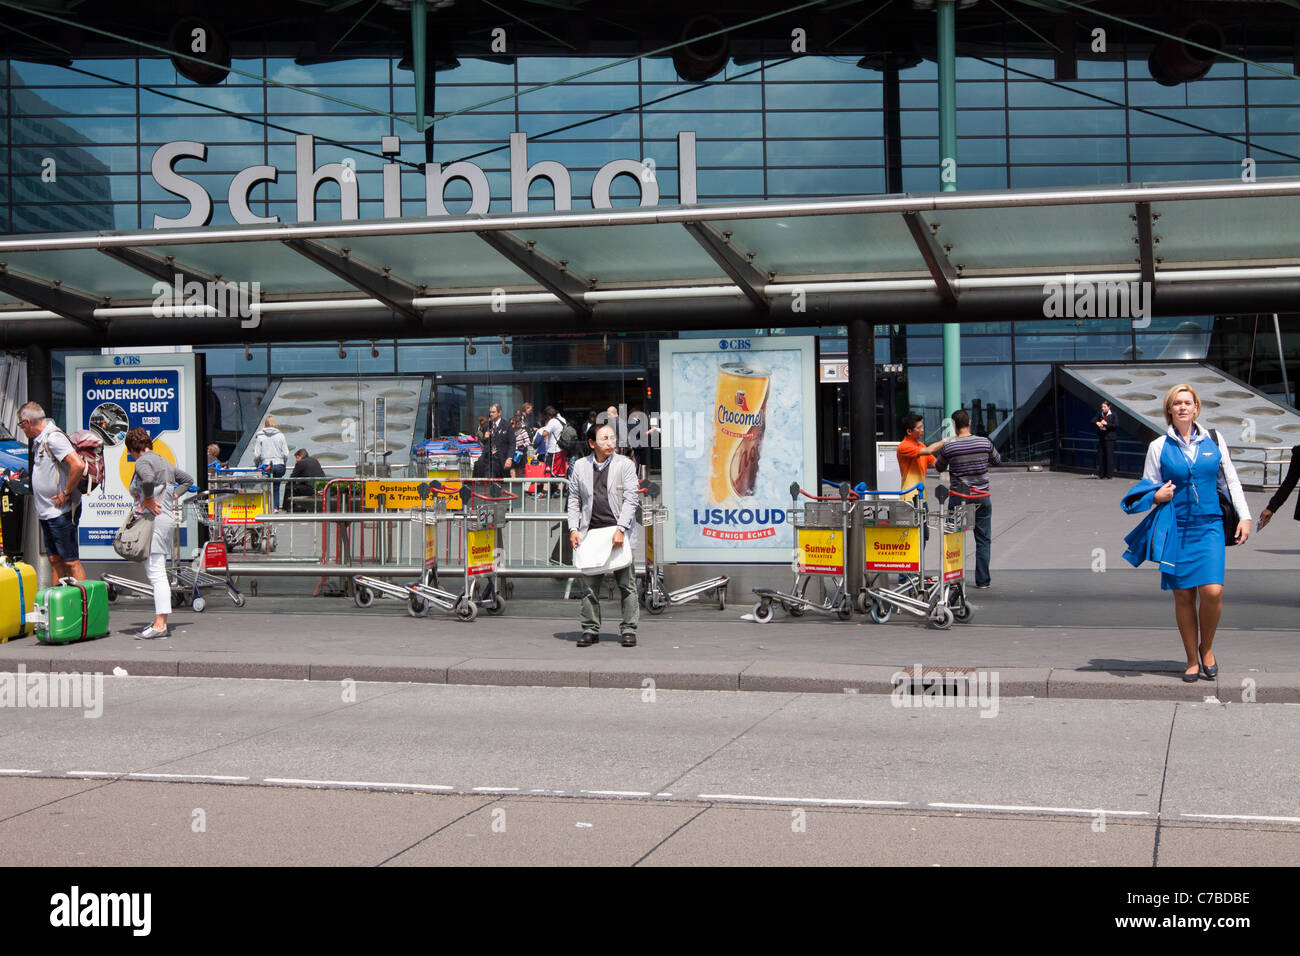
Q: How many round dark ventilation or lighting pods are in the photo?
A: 3